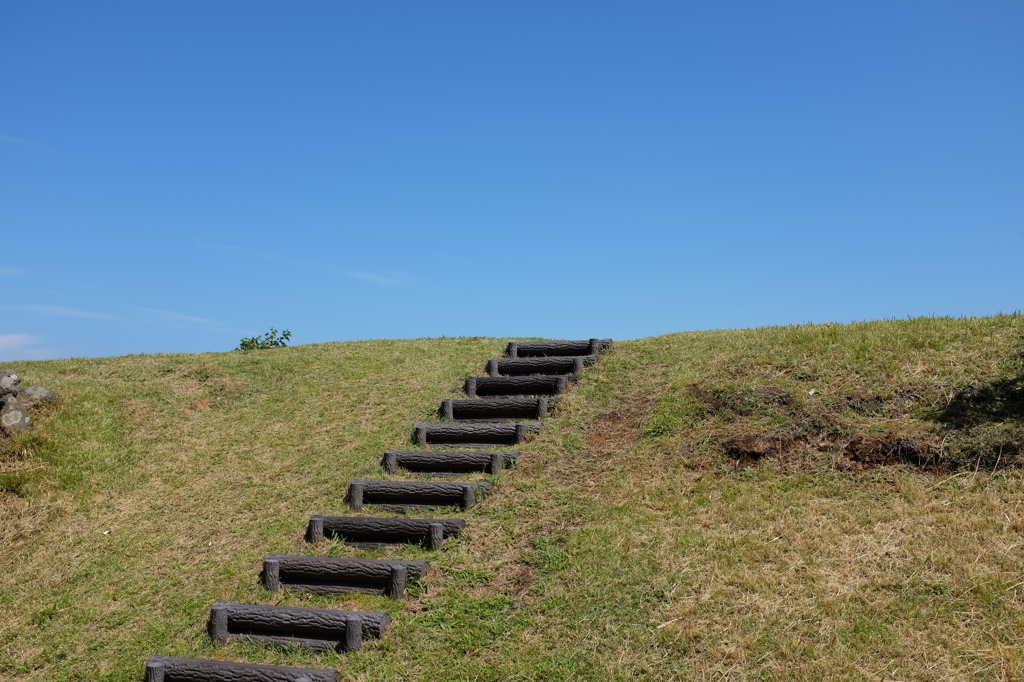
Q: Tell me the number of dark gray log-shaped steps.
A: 11